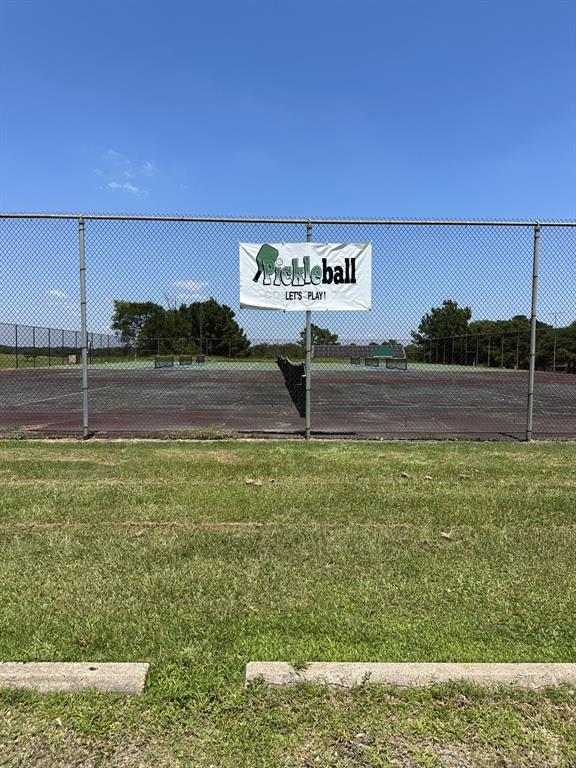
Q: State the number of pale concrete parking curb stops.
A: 2